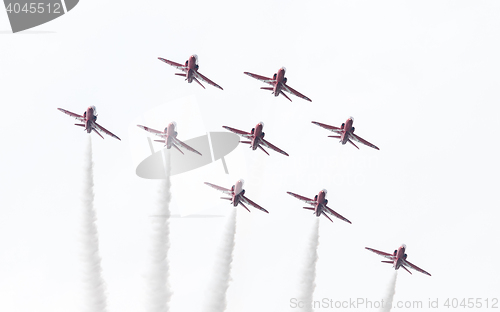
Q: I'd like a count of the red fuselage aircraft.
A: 9